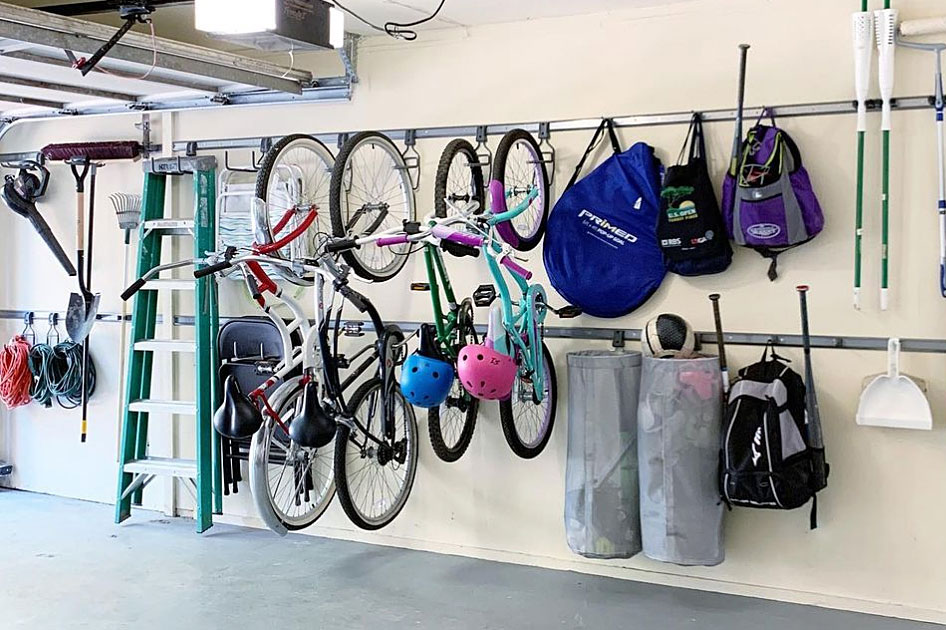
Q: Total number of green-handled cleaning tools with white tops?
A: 2